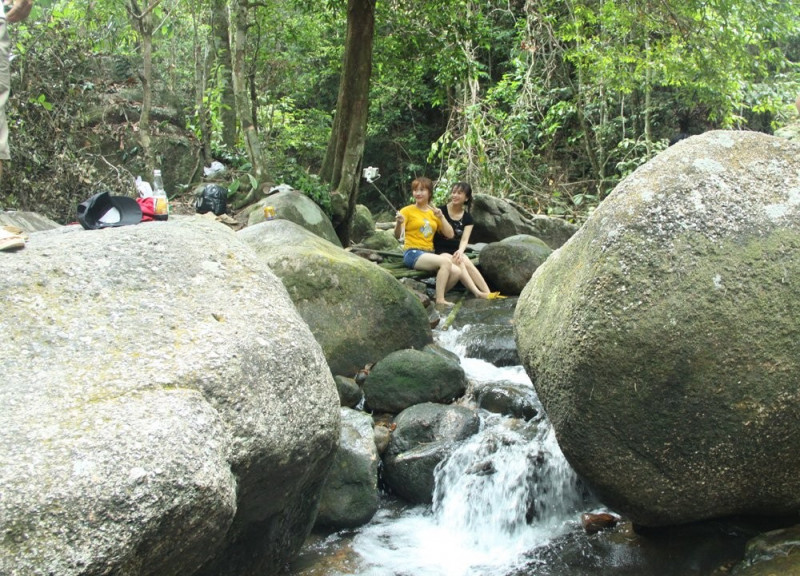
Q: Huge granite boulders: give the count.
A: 2